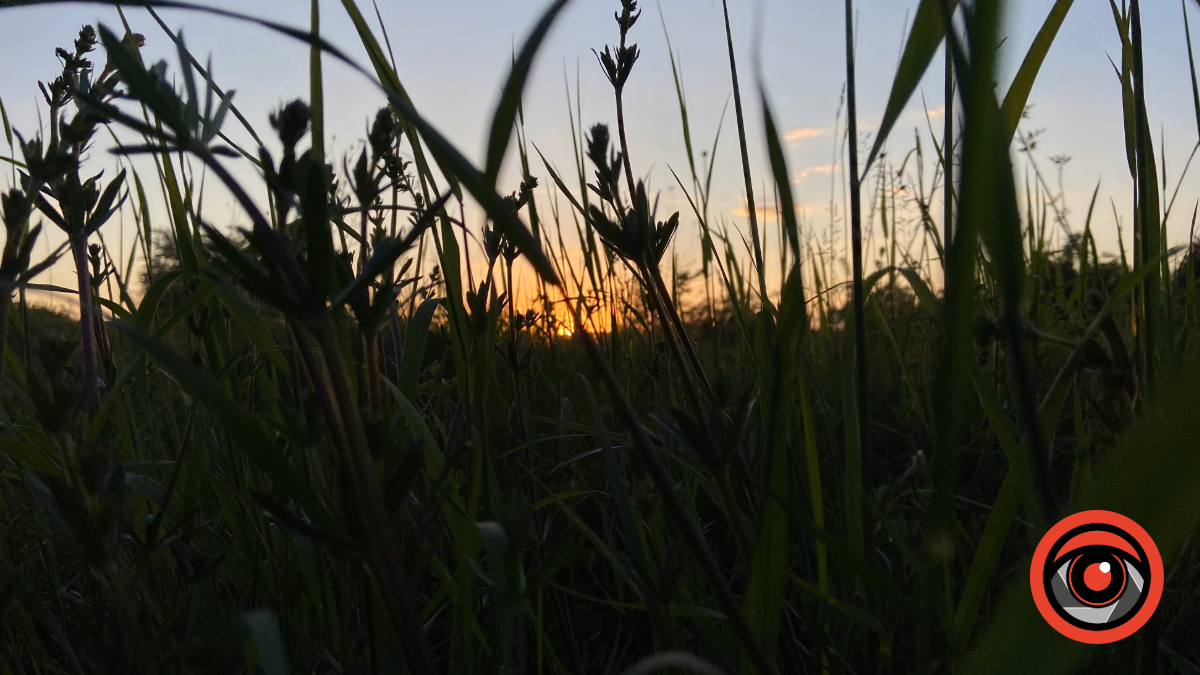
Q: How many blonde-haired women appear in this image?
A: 0